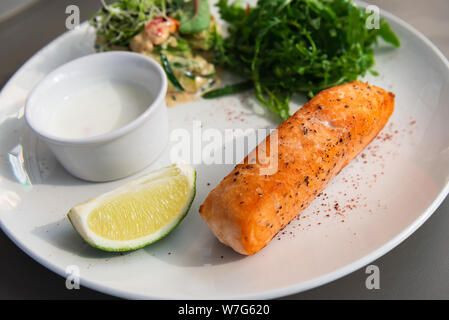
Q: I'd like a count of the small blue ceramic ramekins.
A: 0